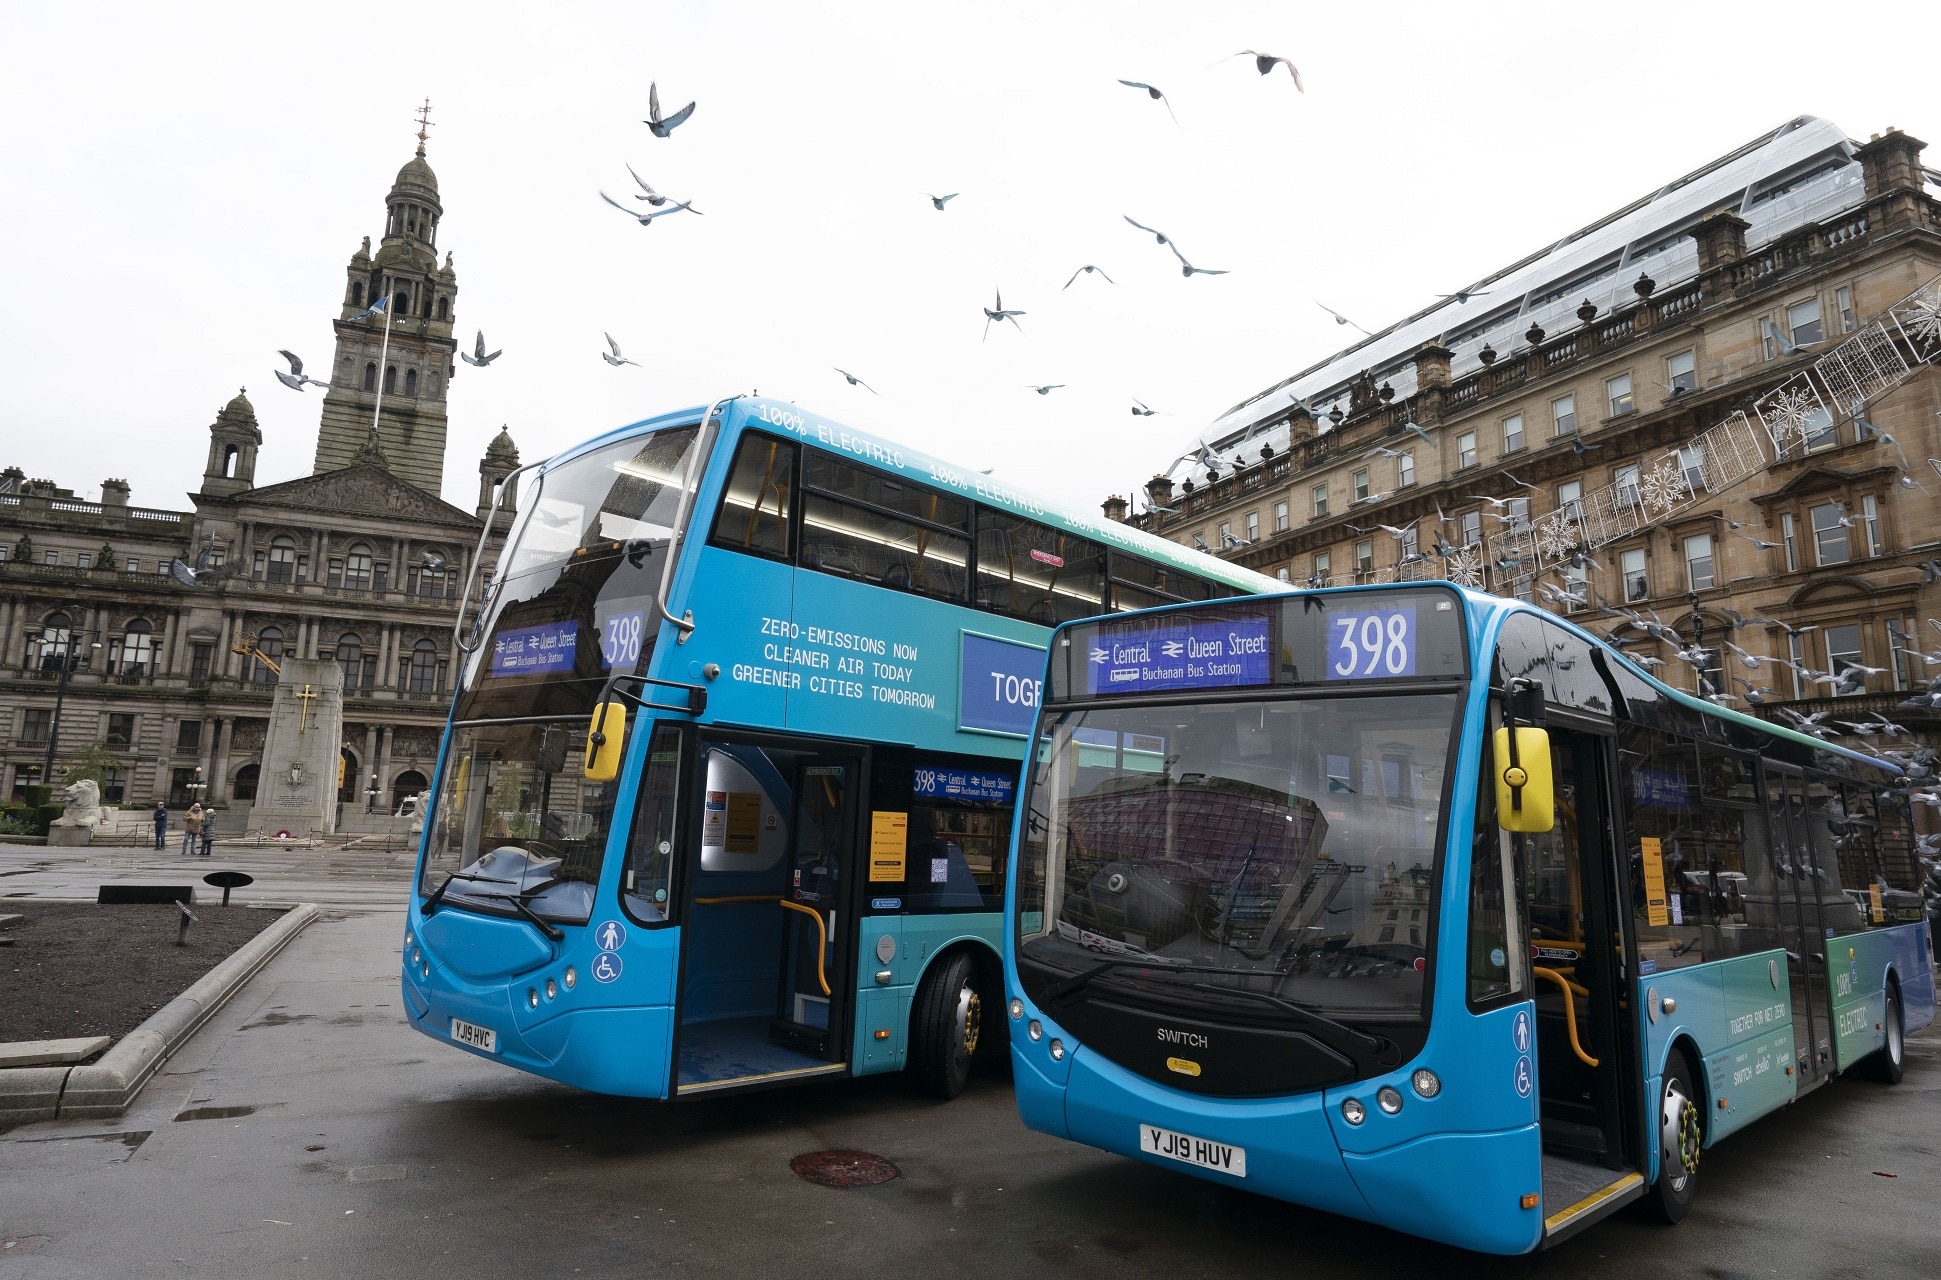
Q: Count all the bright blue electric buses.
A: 2